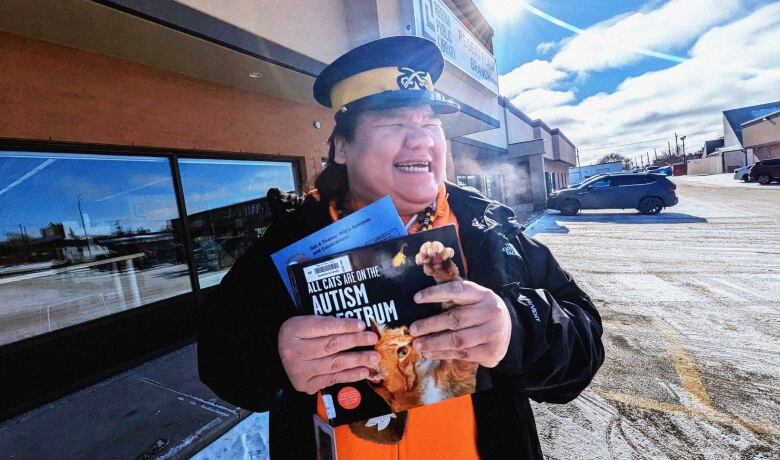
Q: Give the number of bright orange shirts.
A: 1